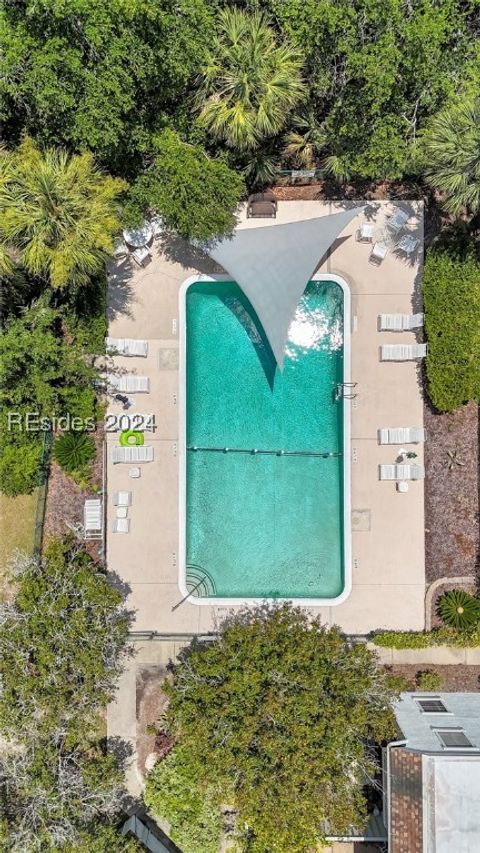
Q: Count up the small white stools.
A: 3